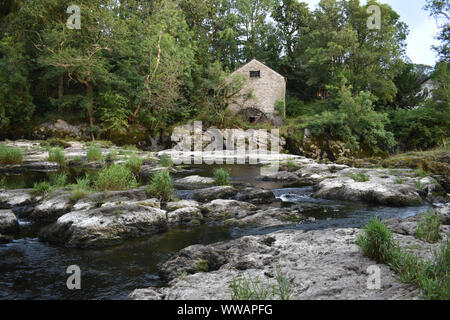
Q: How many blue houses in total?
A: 0